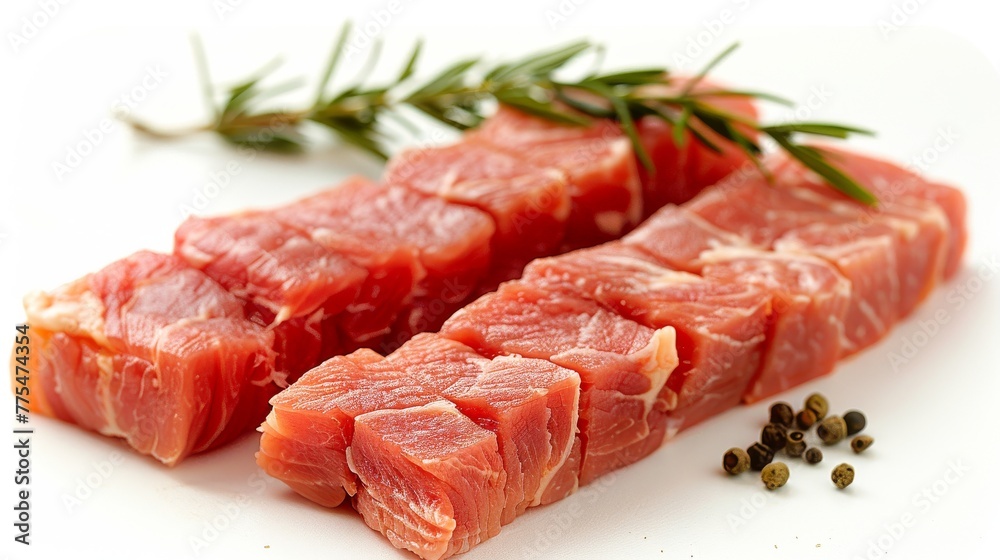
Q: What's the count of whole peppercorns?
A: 13